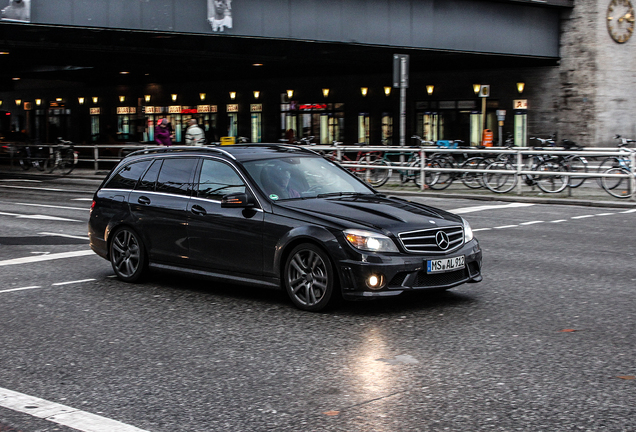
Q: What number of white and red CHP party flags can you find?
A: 0